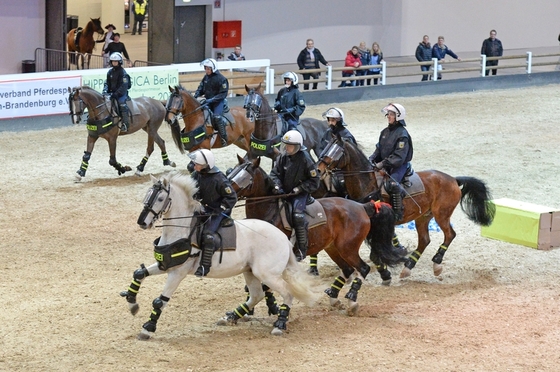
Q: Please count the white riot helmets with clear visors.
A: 7